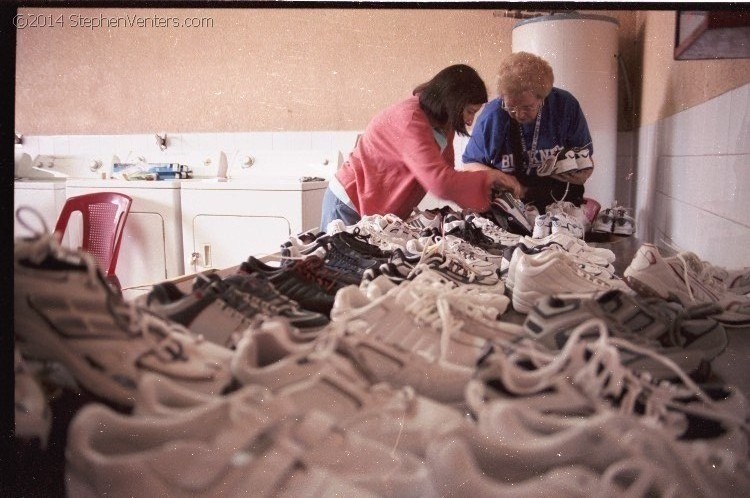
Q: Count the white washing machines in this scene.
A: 3